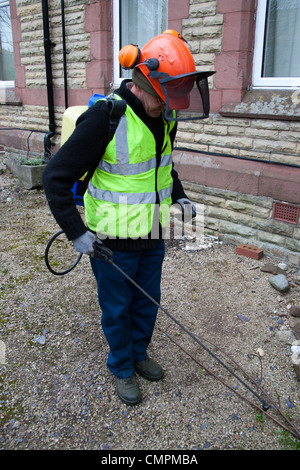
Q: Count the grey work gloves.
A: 2